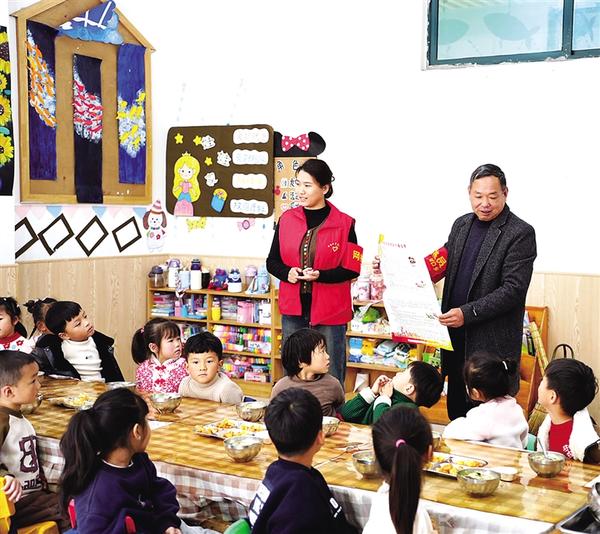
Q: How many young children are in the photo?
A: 13